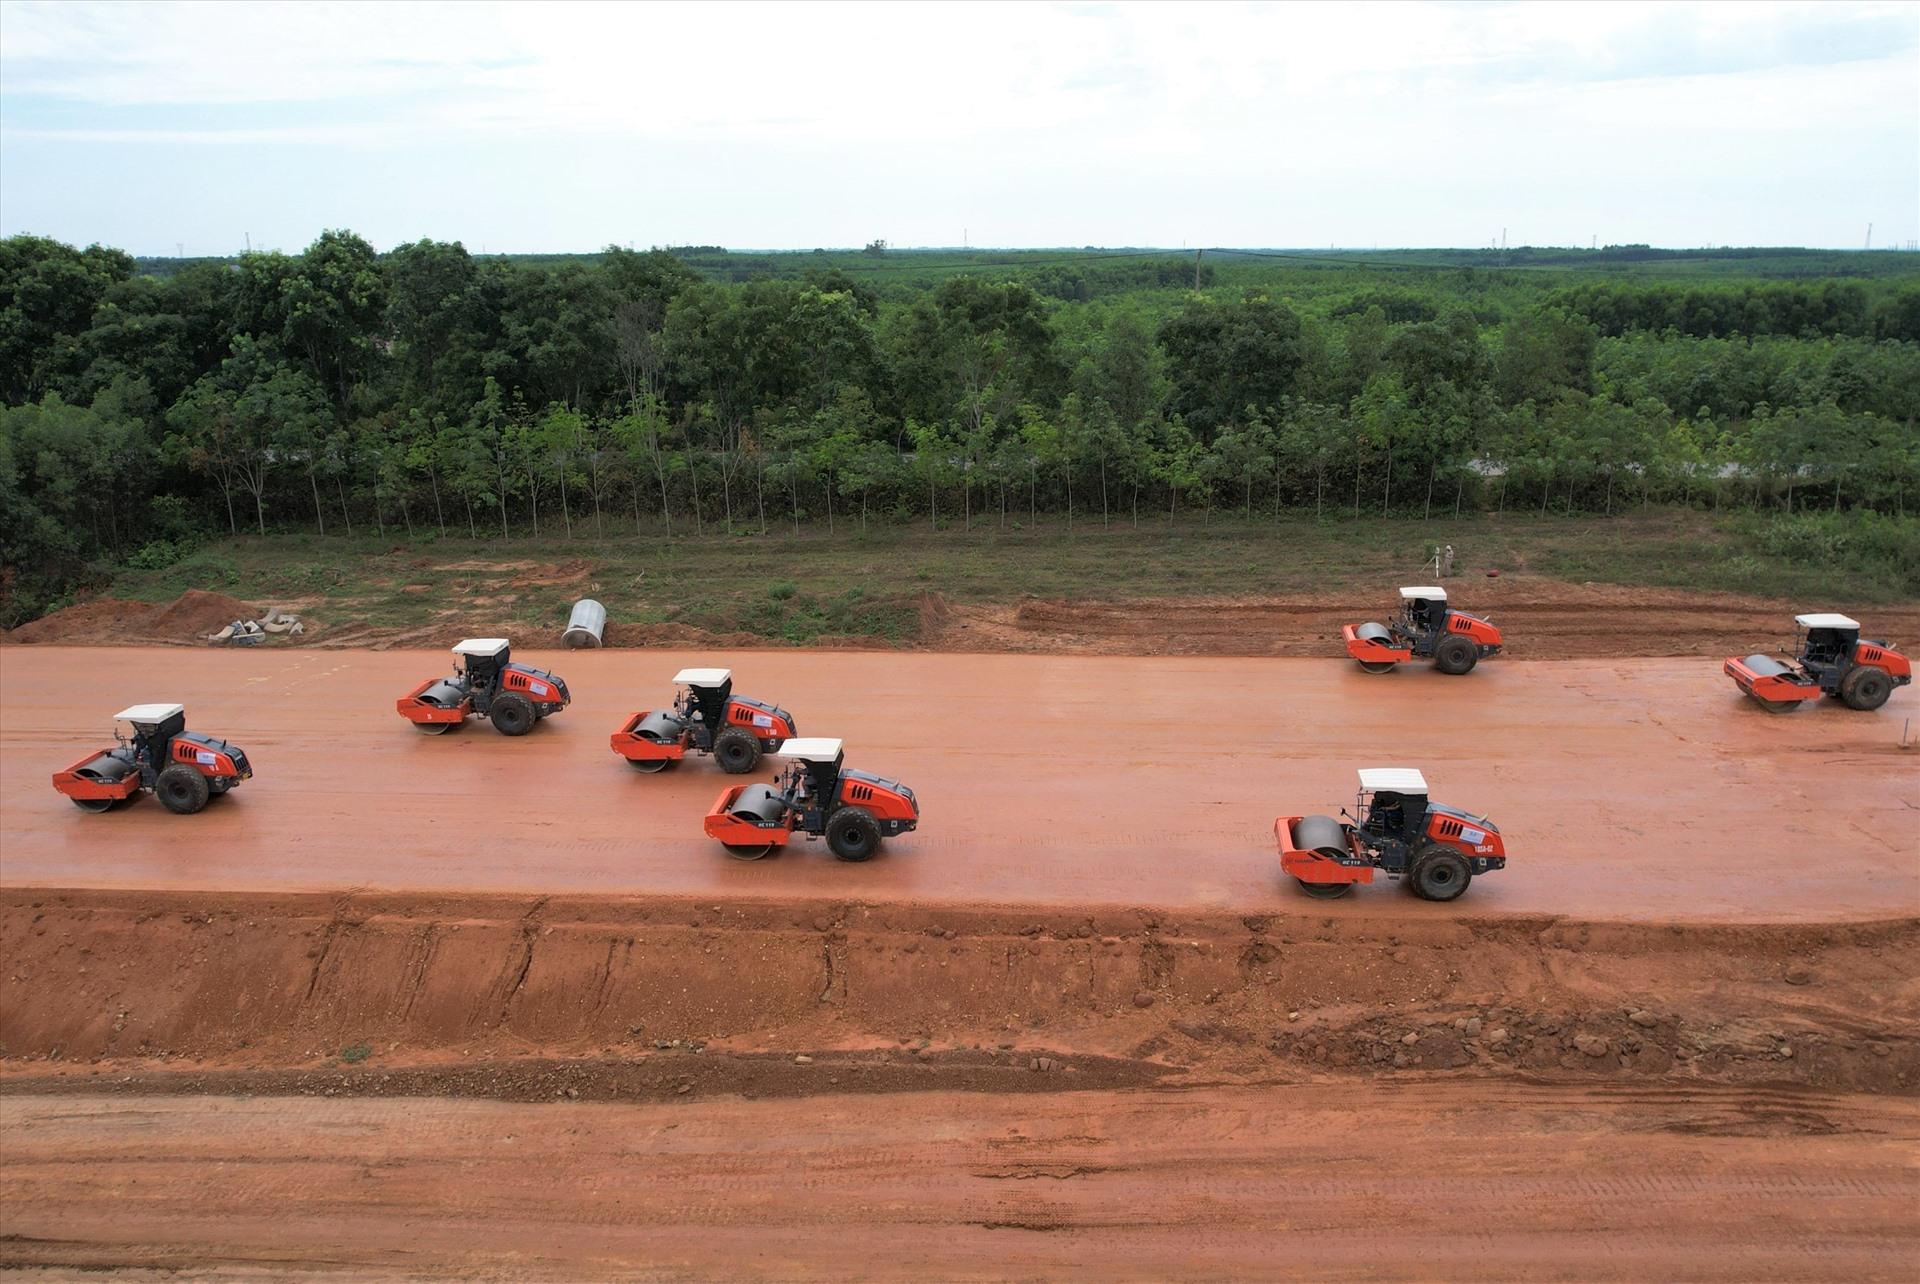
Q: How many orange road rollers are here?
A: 7